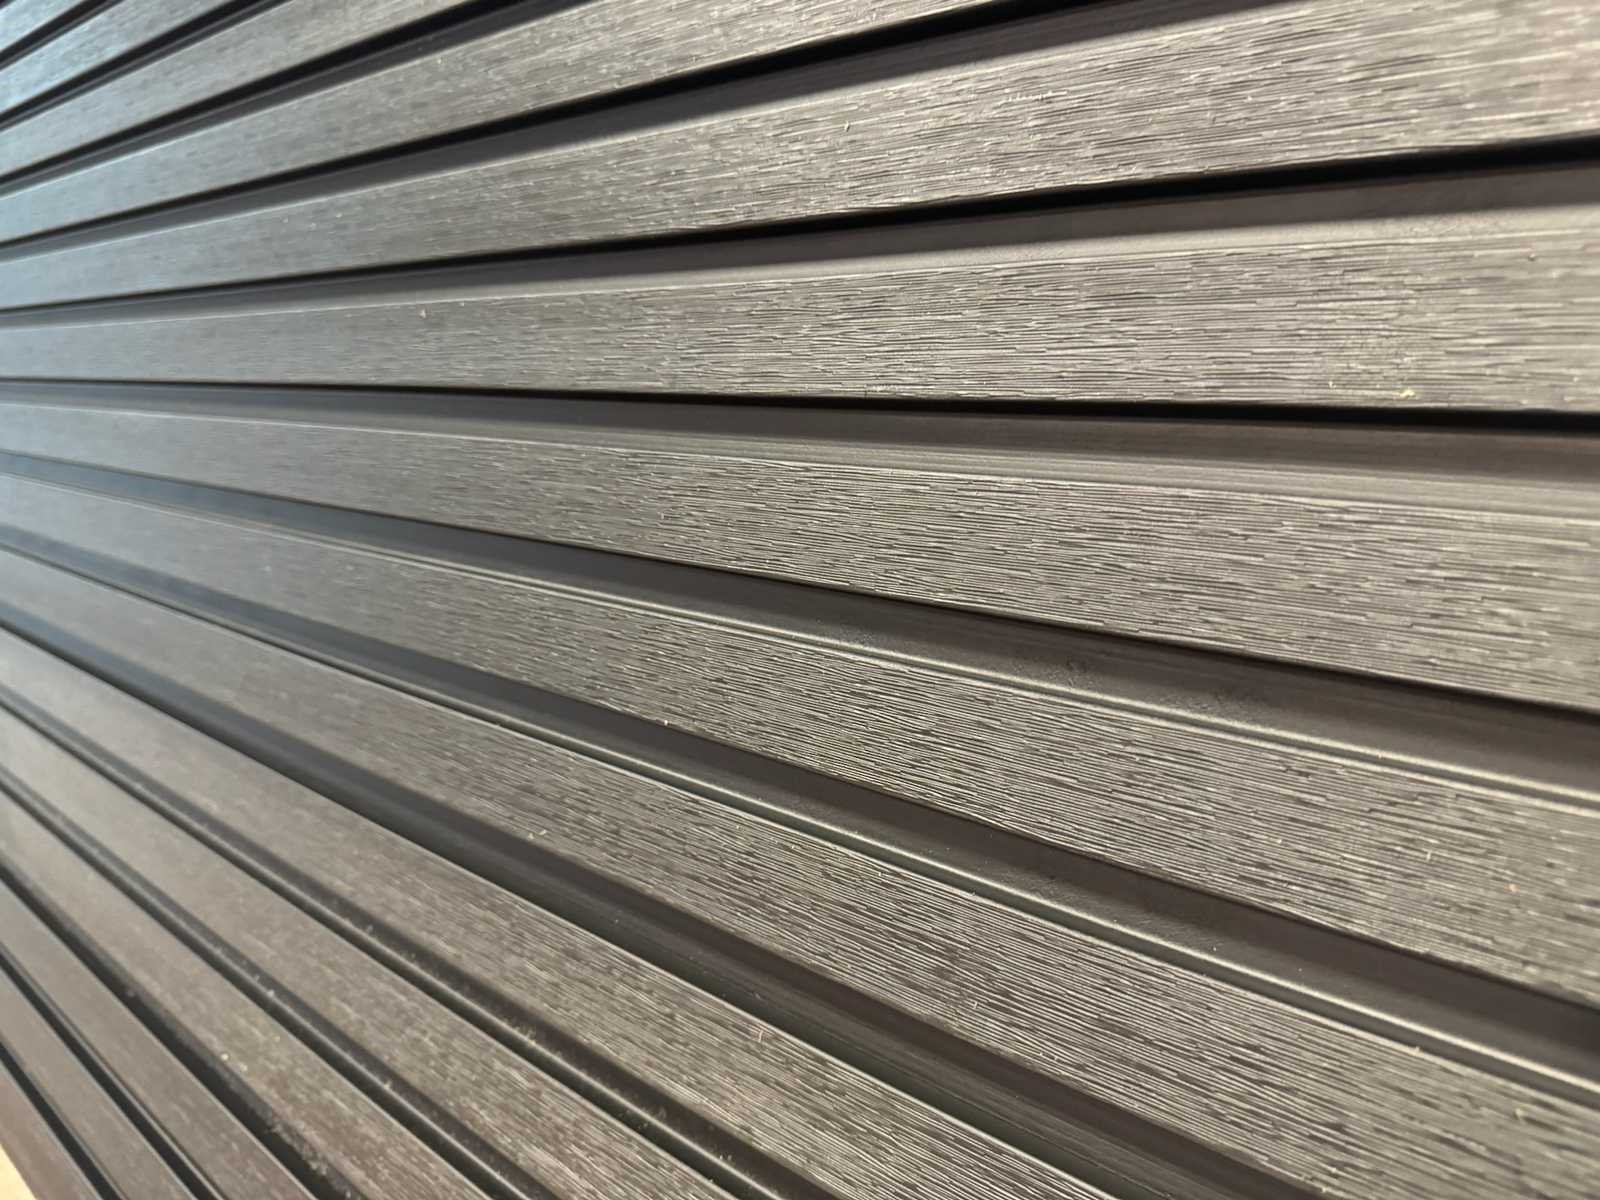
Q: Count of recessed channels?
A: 14